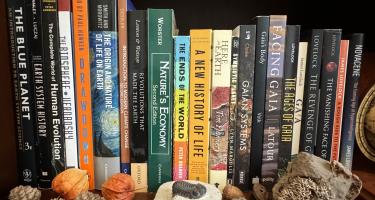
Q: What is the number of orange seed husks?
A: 2